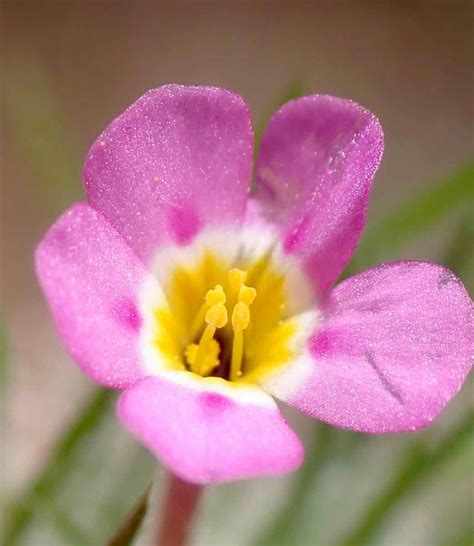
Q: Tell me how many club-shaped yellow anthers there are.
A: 5